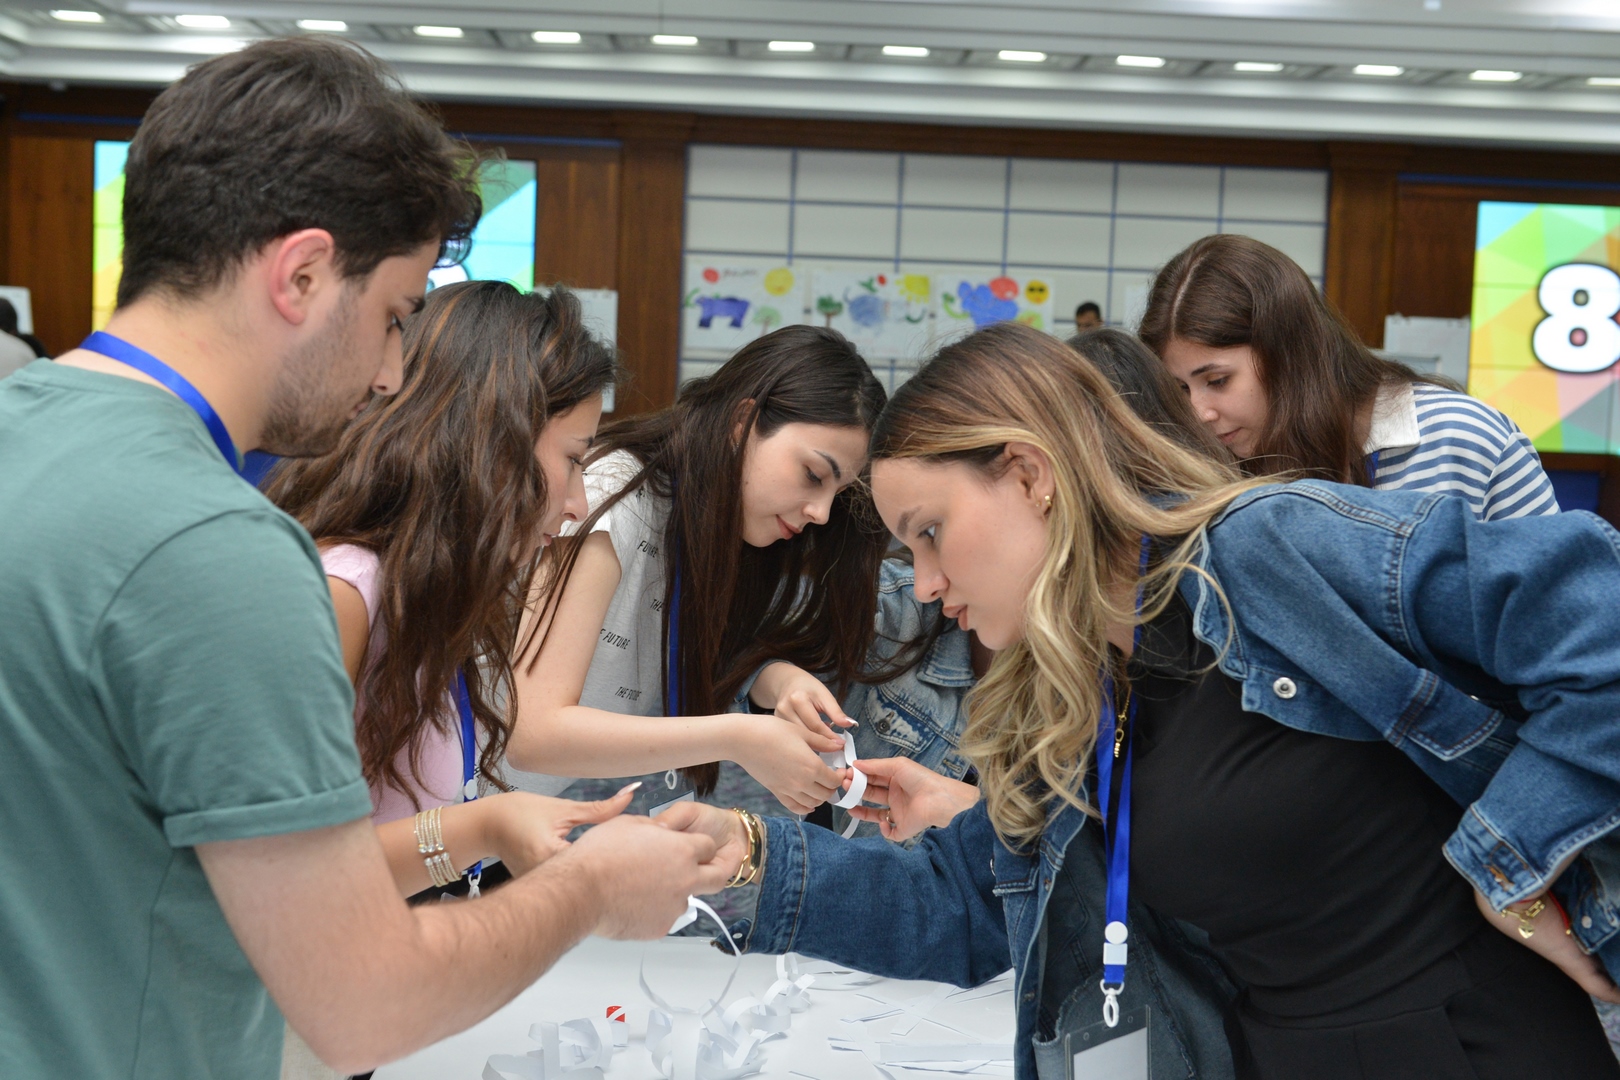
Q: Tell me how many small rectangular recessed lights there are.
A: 14